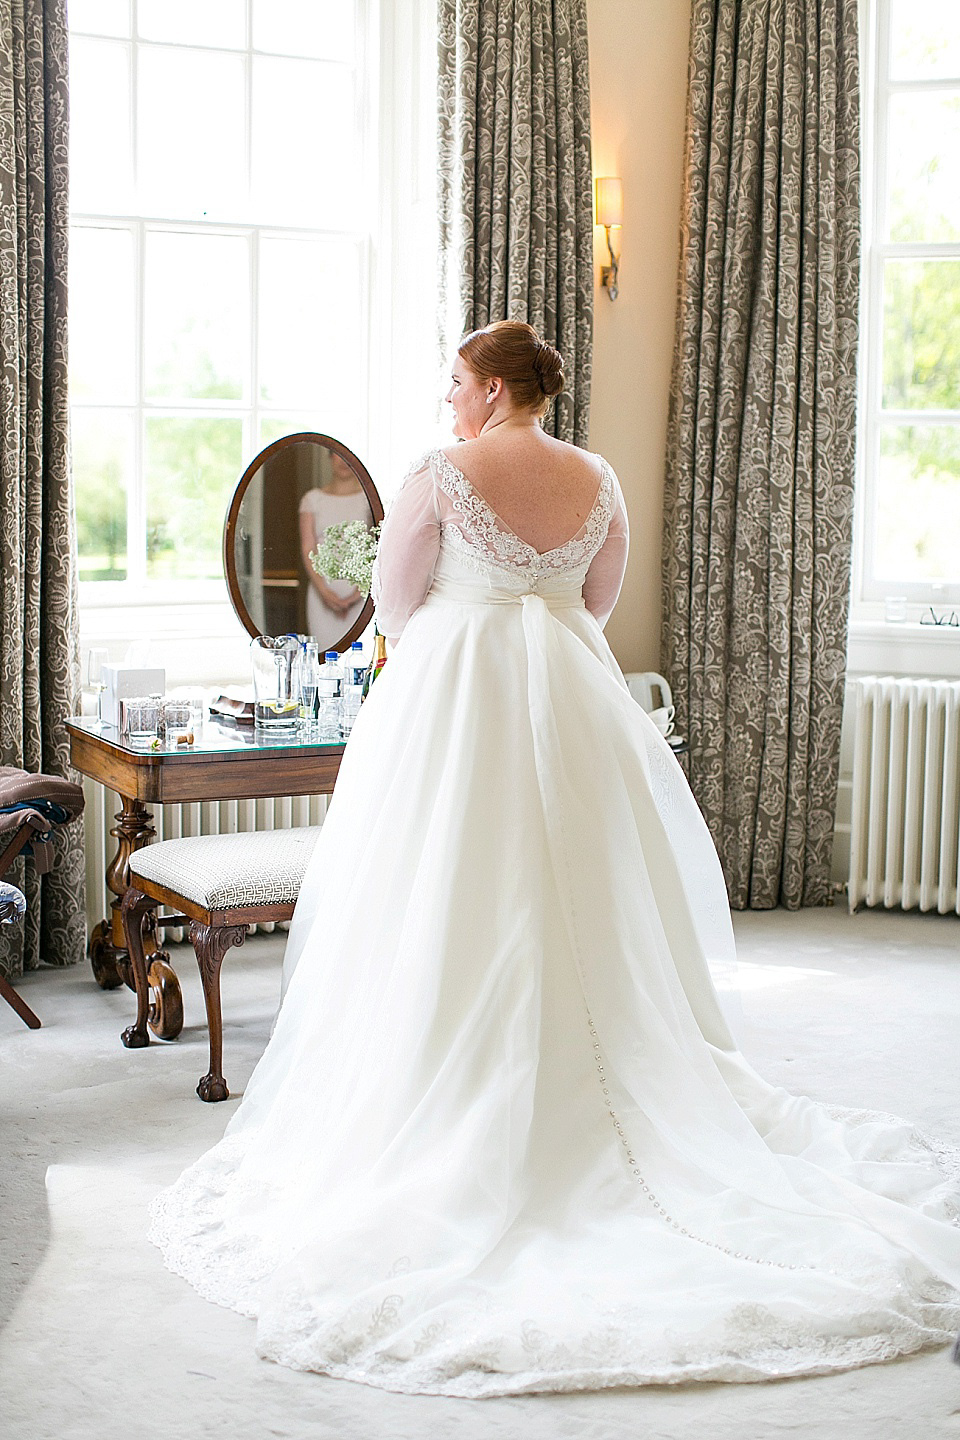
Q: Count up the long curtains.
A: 3